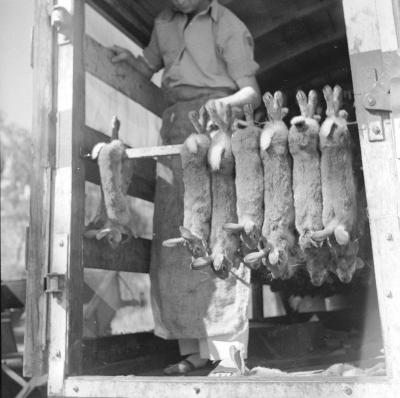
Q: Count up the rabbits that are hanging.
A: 7